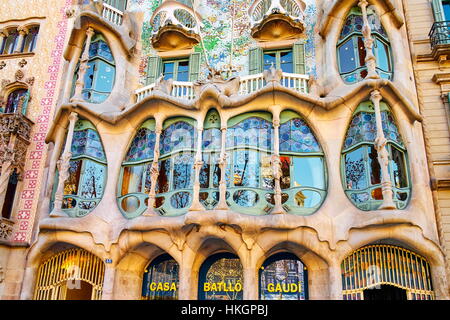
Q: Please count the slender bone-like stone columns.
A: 8